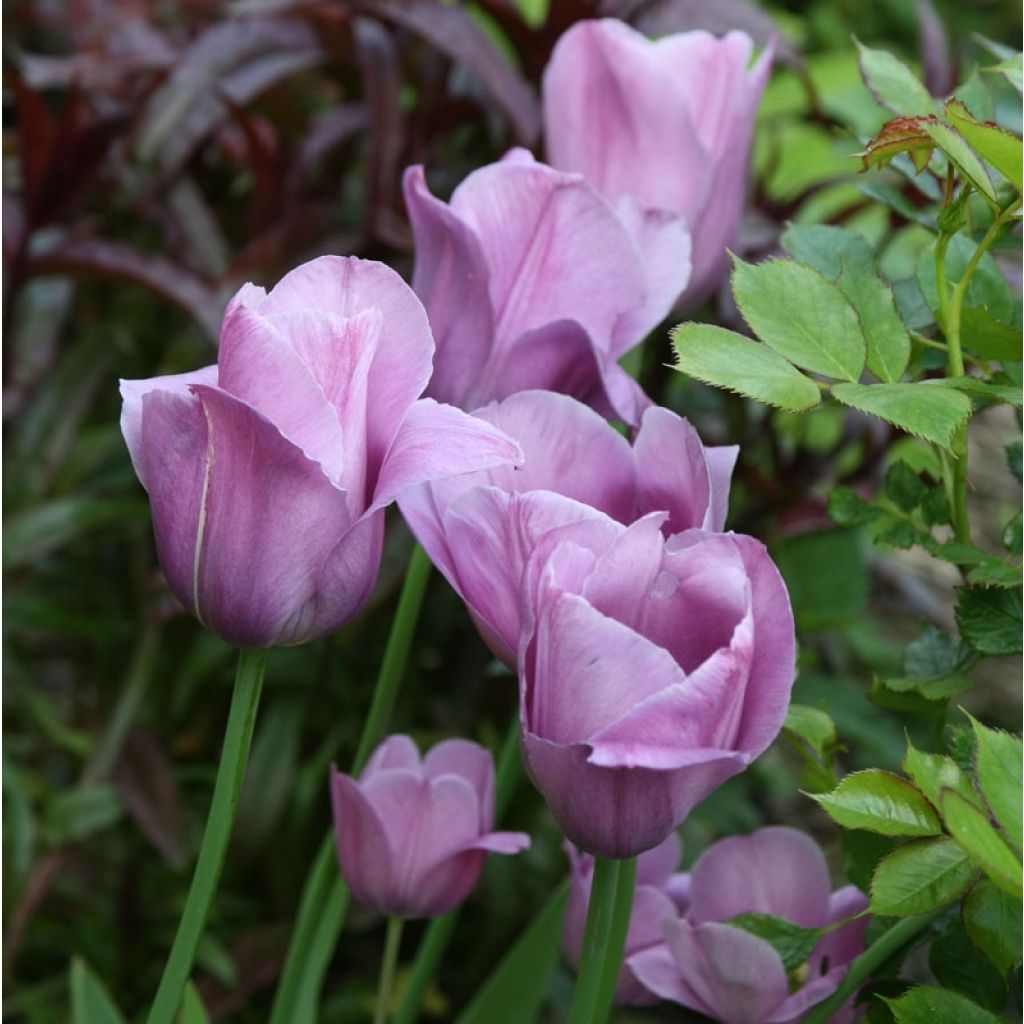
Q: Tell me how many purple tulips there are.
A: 8